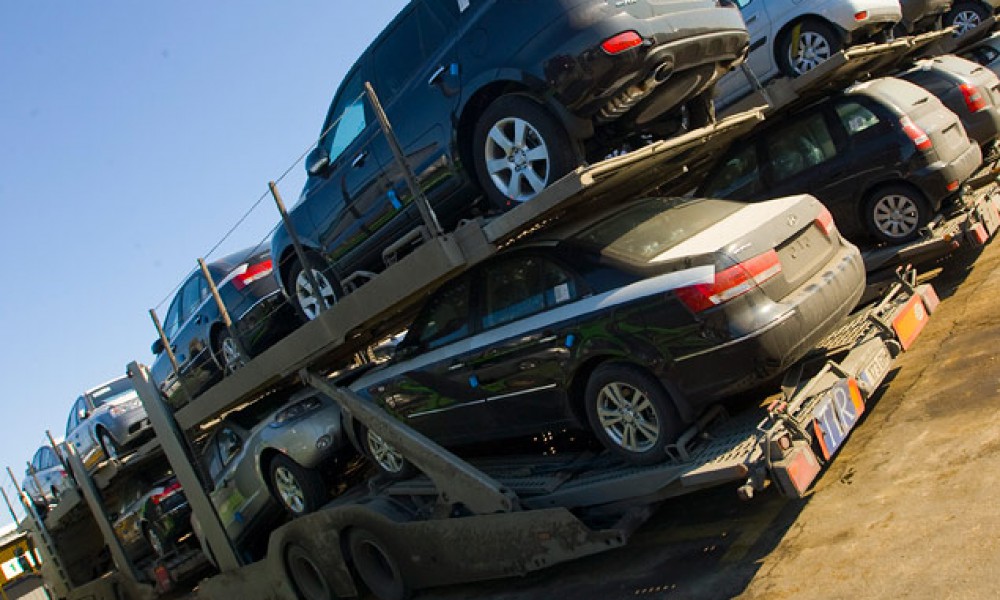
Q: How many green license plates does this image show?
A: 0